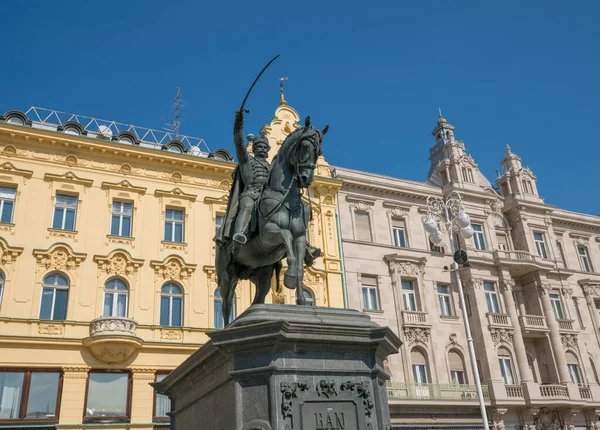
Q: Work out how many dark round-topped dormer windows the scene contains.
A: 5